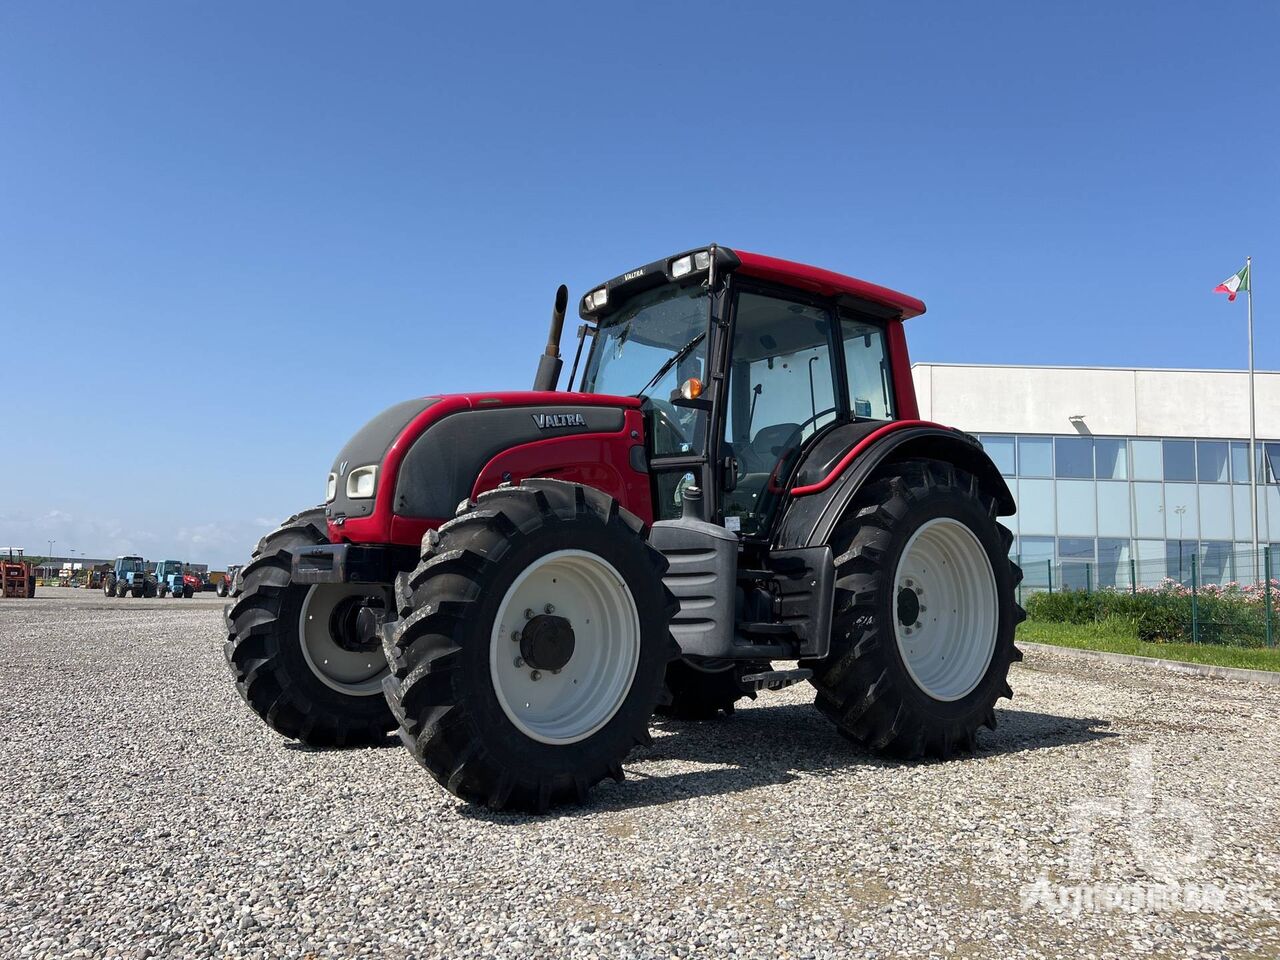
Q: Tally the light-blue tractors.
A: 2